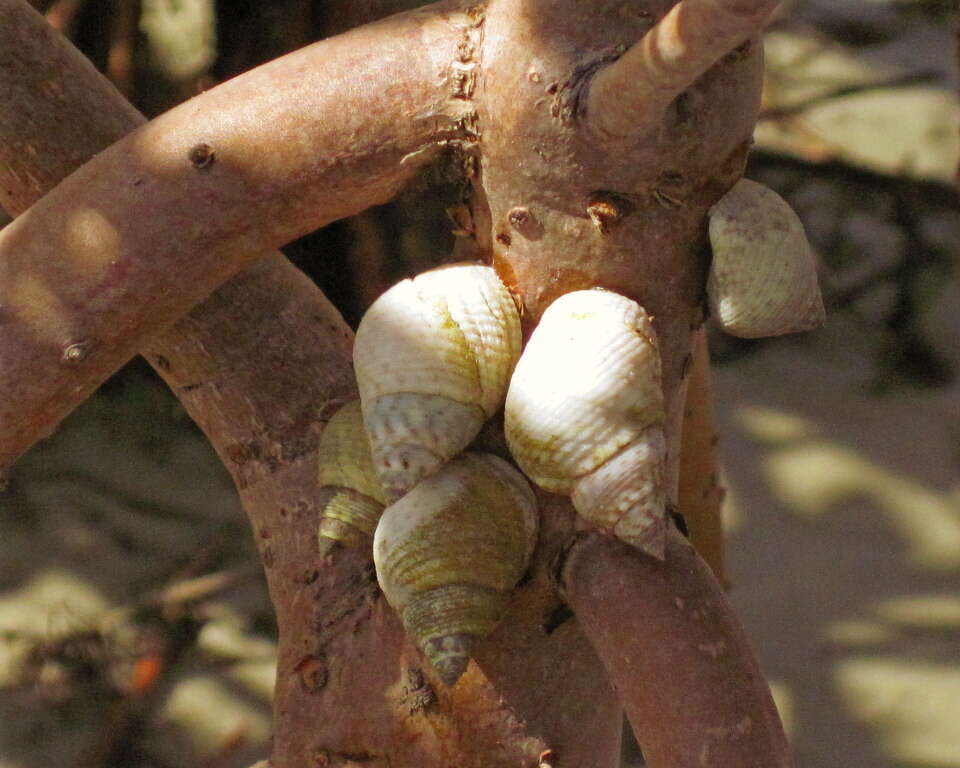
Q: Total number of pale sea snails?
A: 5